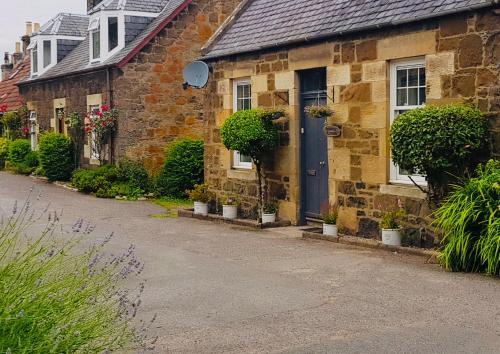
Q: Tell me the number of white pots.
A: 5